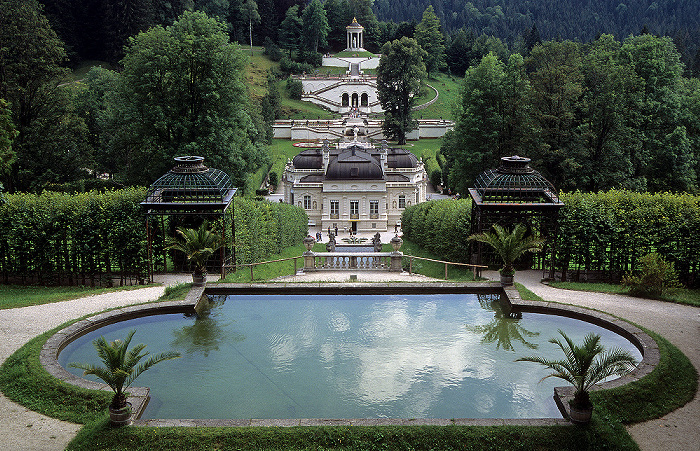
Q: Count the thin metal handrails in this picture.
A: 2